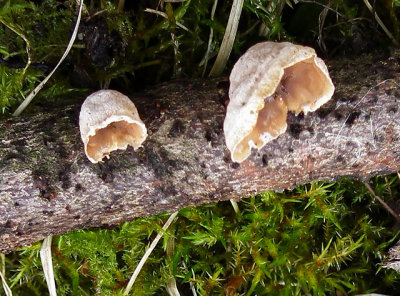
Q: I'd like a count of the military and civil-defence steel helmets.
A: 0